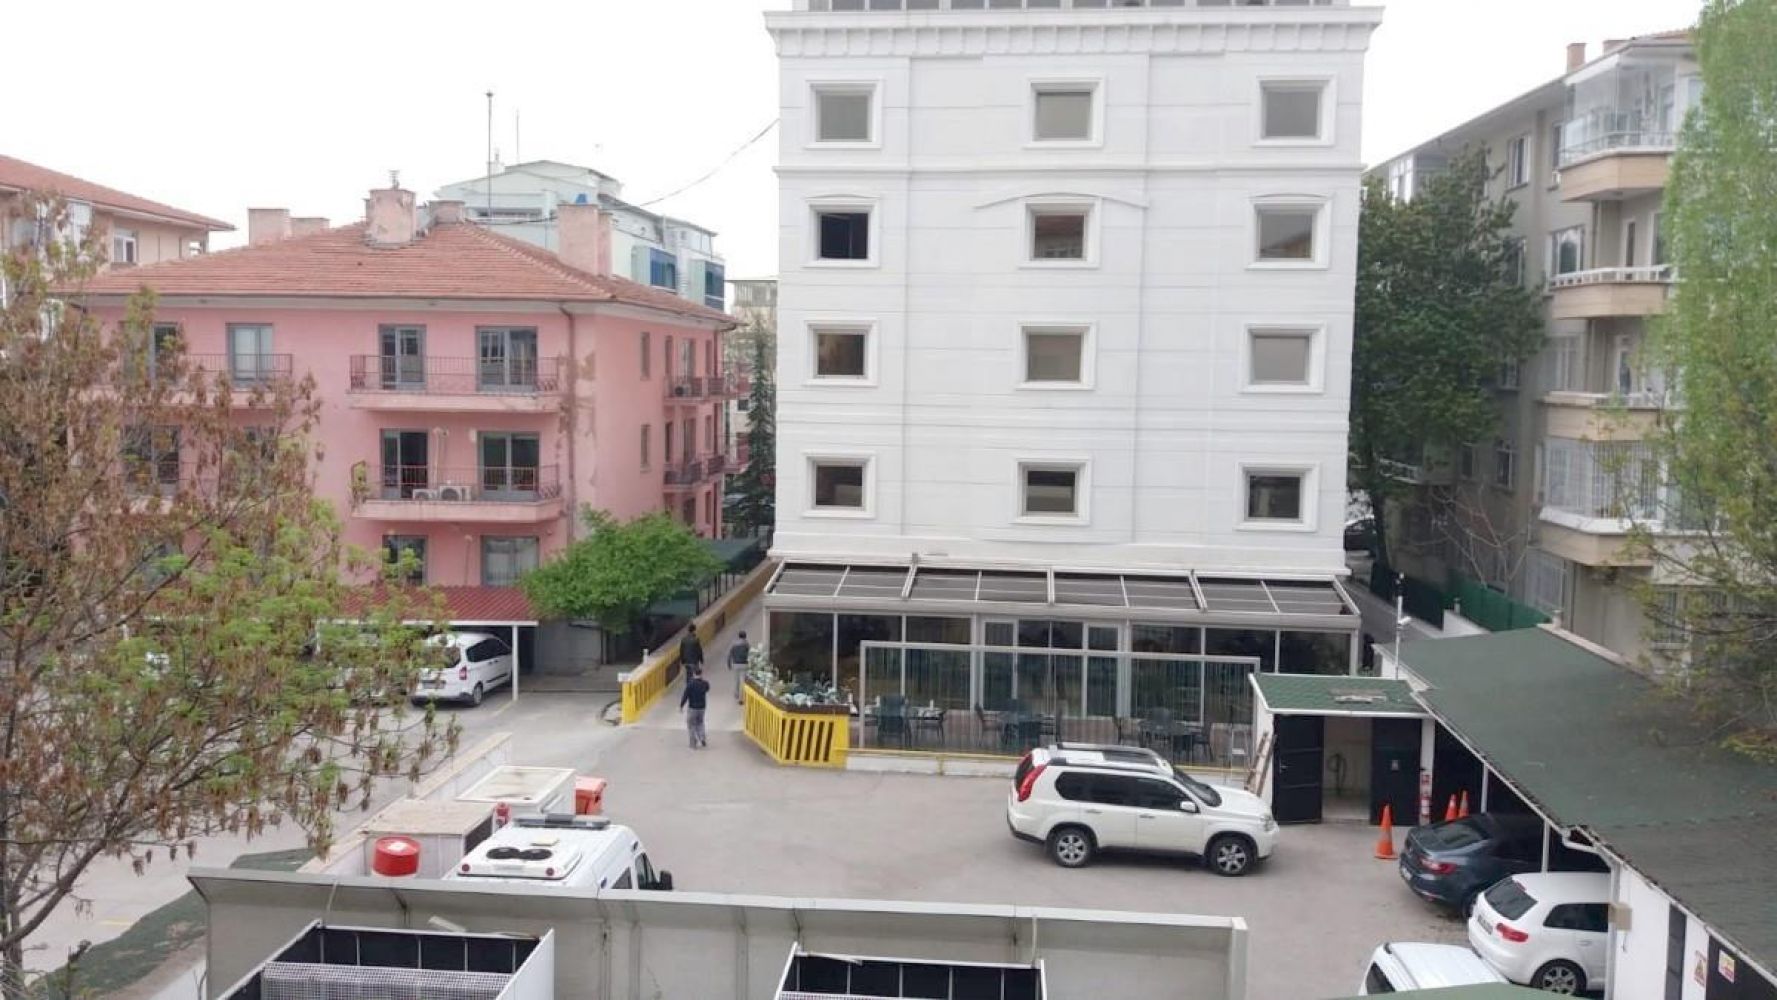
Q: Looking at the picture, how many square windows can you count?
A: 12